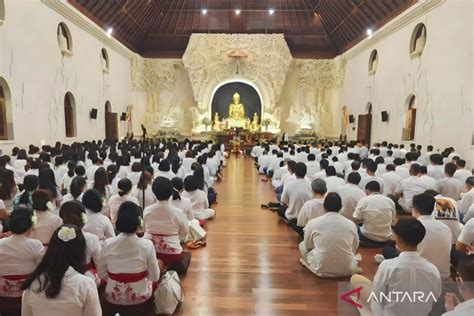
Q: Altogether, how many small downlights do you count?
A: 5